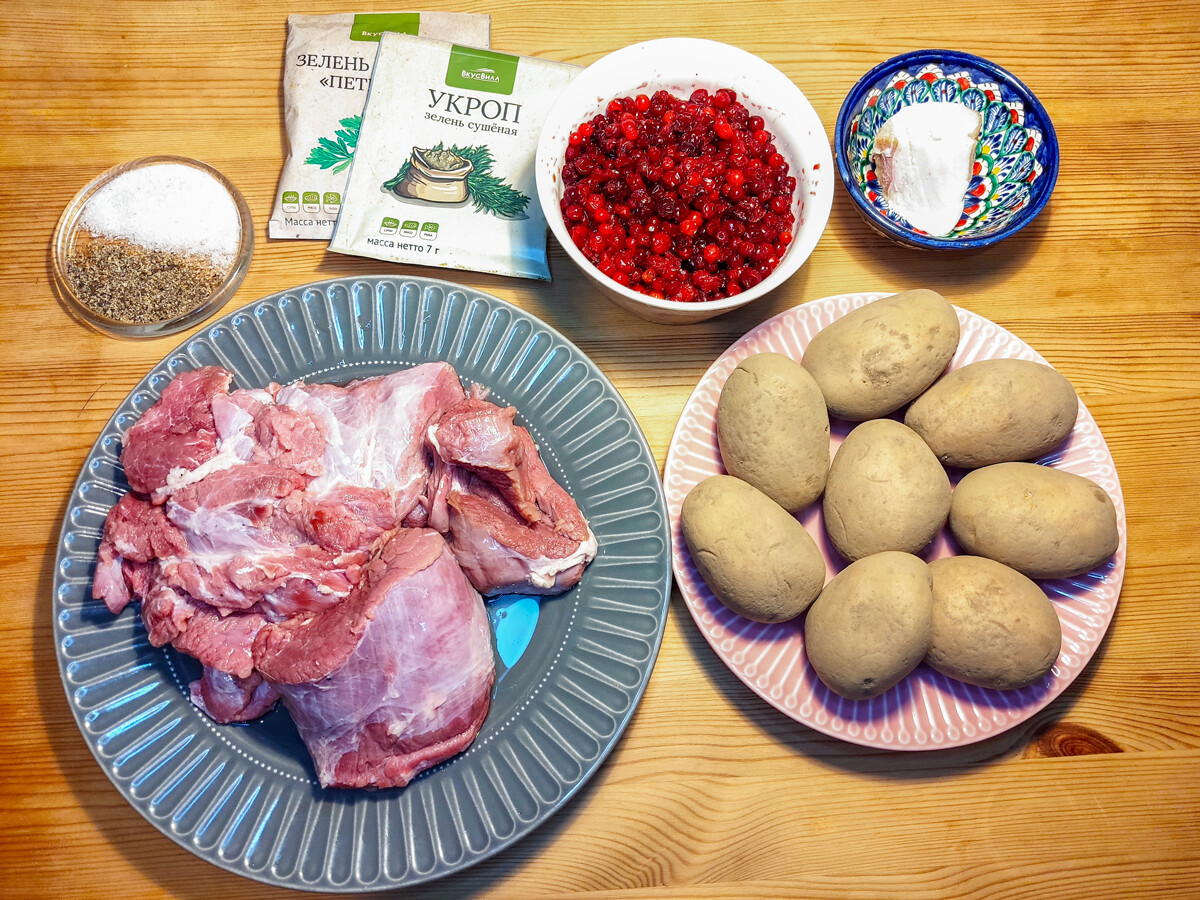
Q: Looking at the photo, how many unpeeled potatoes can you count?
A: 8